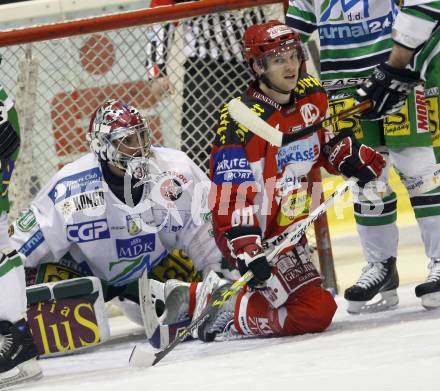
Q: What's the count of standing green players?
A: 3